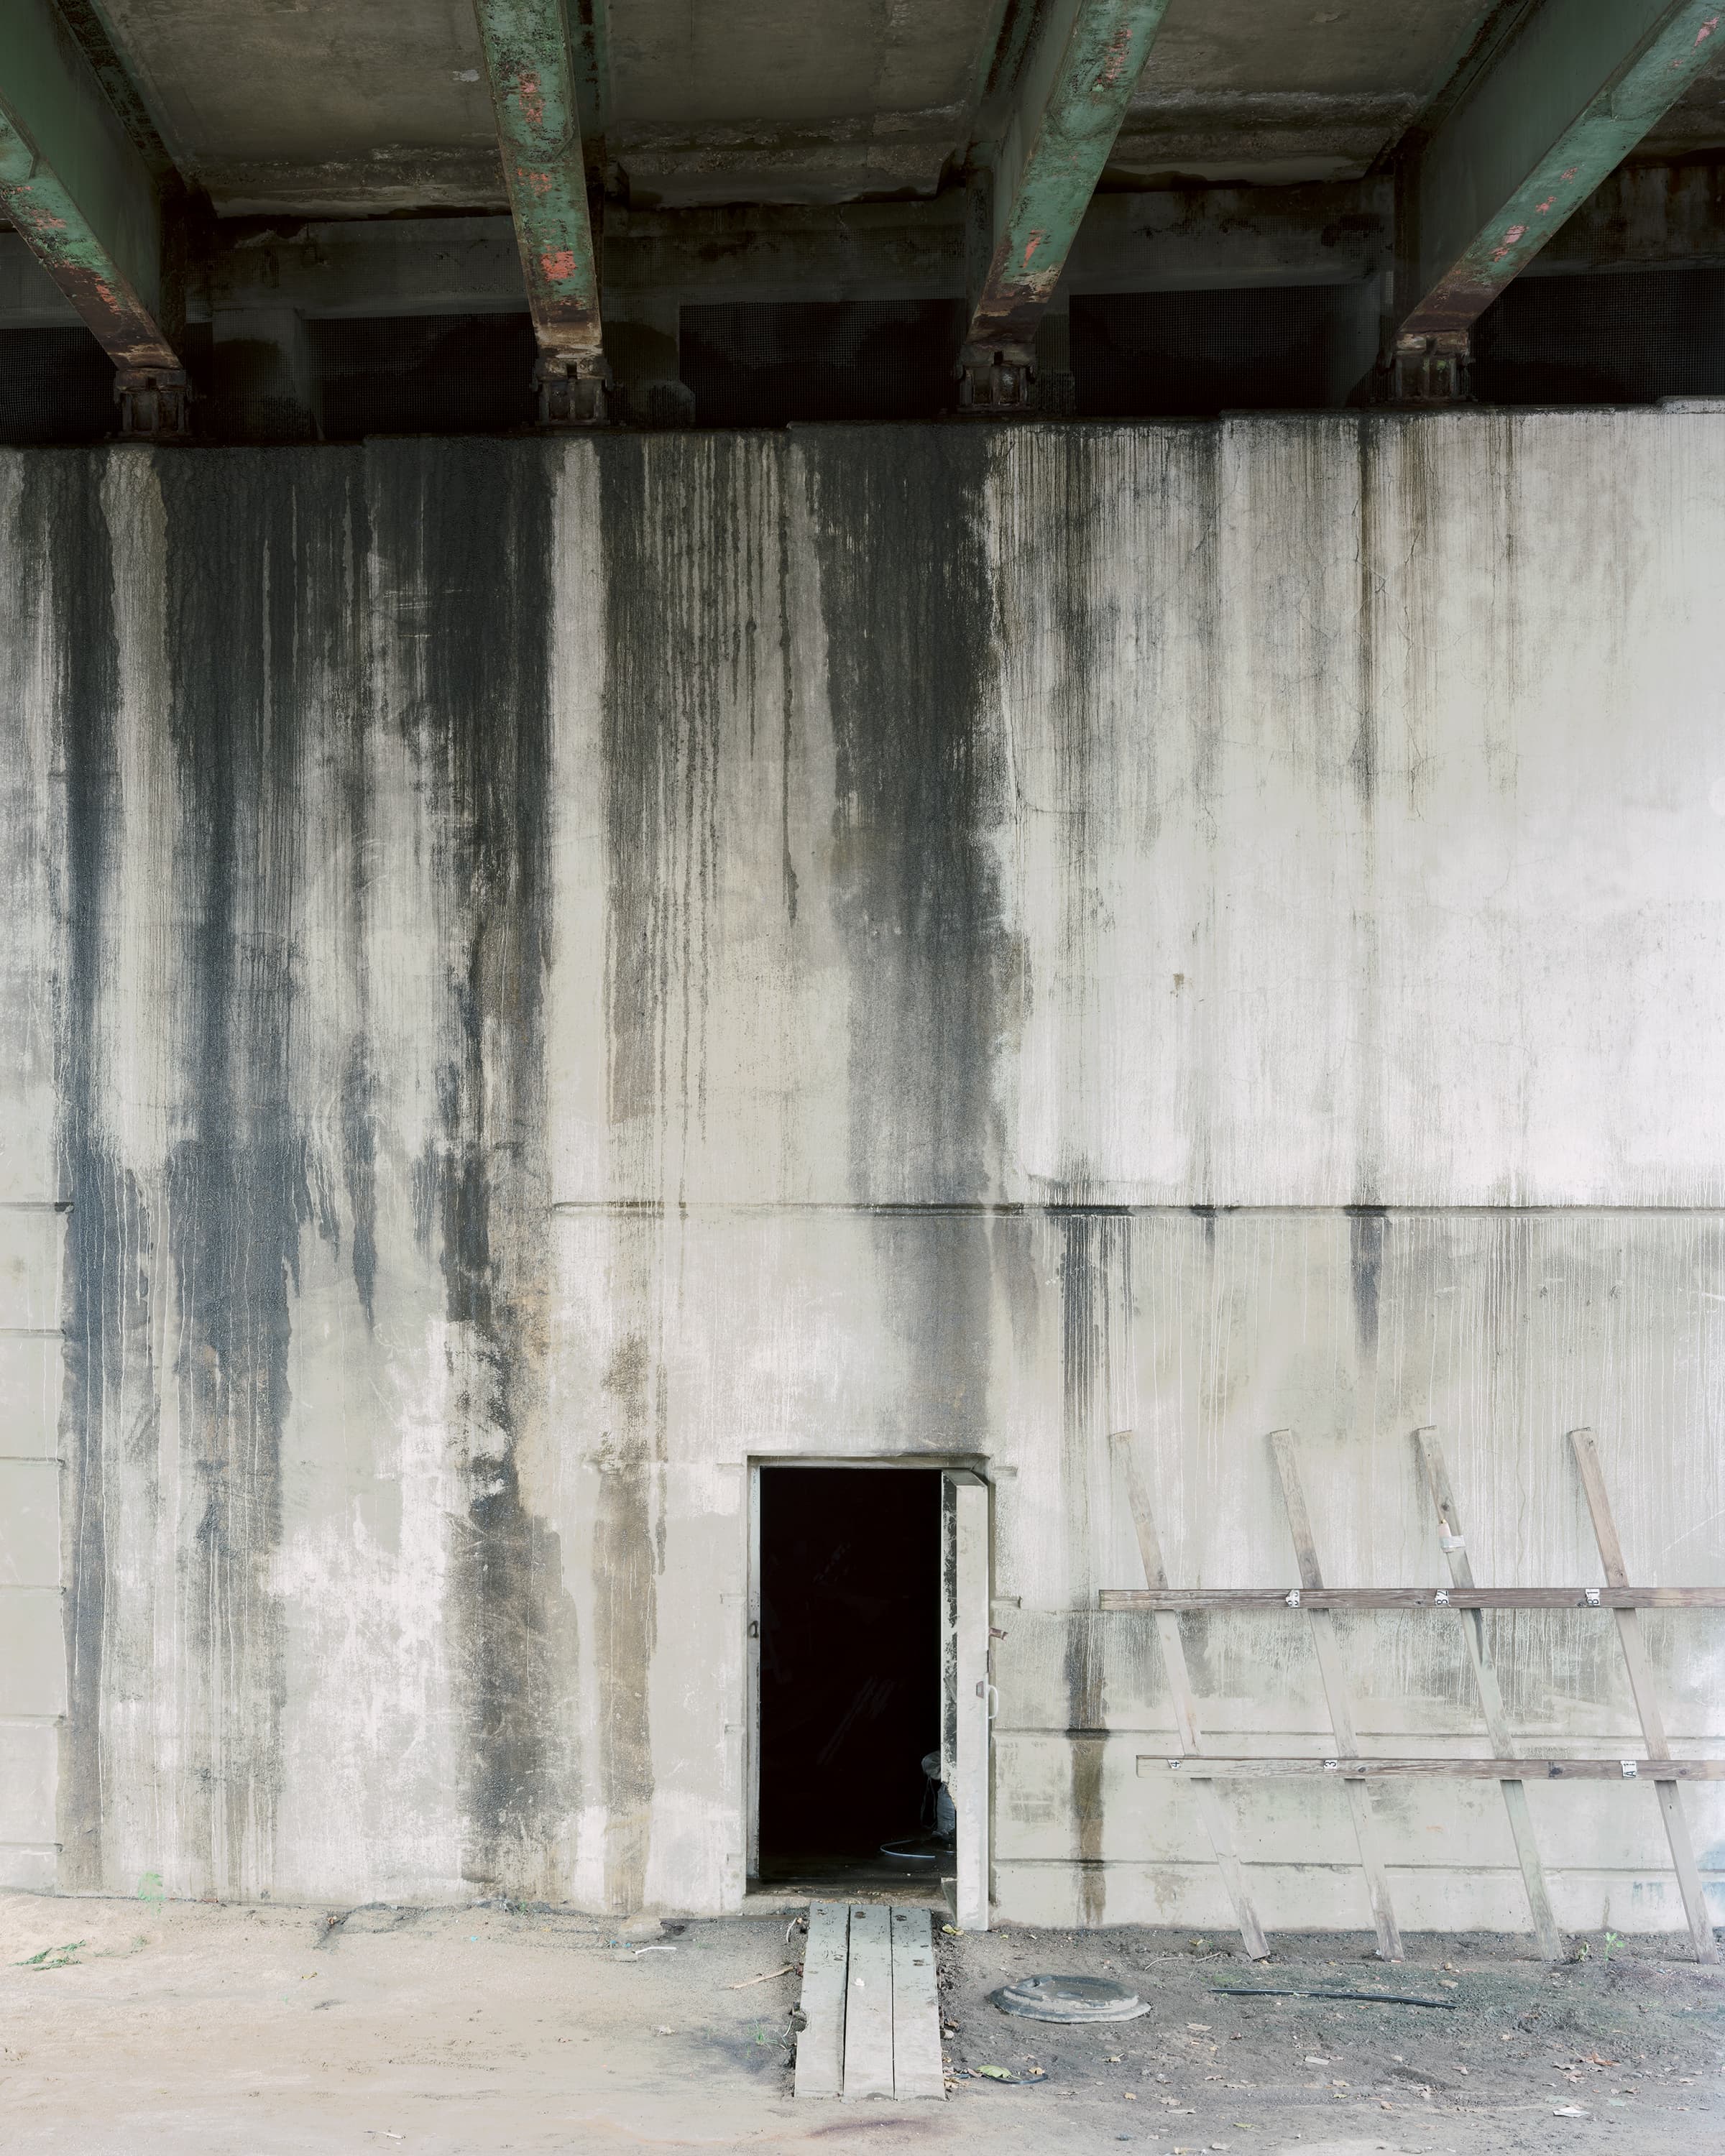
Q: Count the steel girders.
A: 4